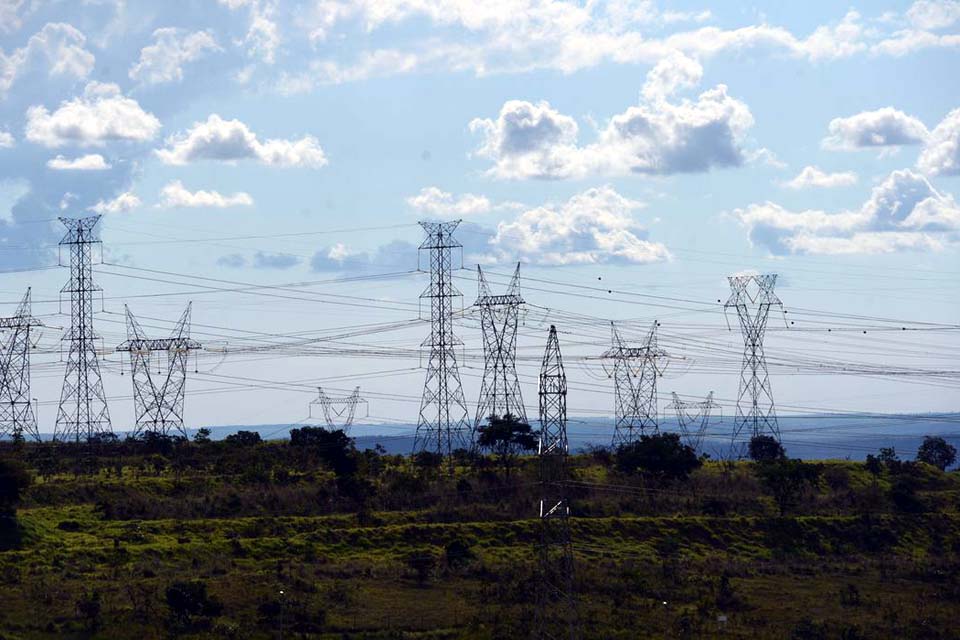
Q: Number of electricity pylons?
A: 10